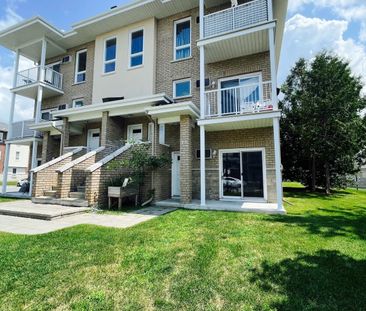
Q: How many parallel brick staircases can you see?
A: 2